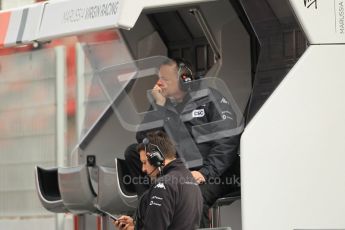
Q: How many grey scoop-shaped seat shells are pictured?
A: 3